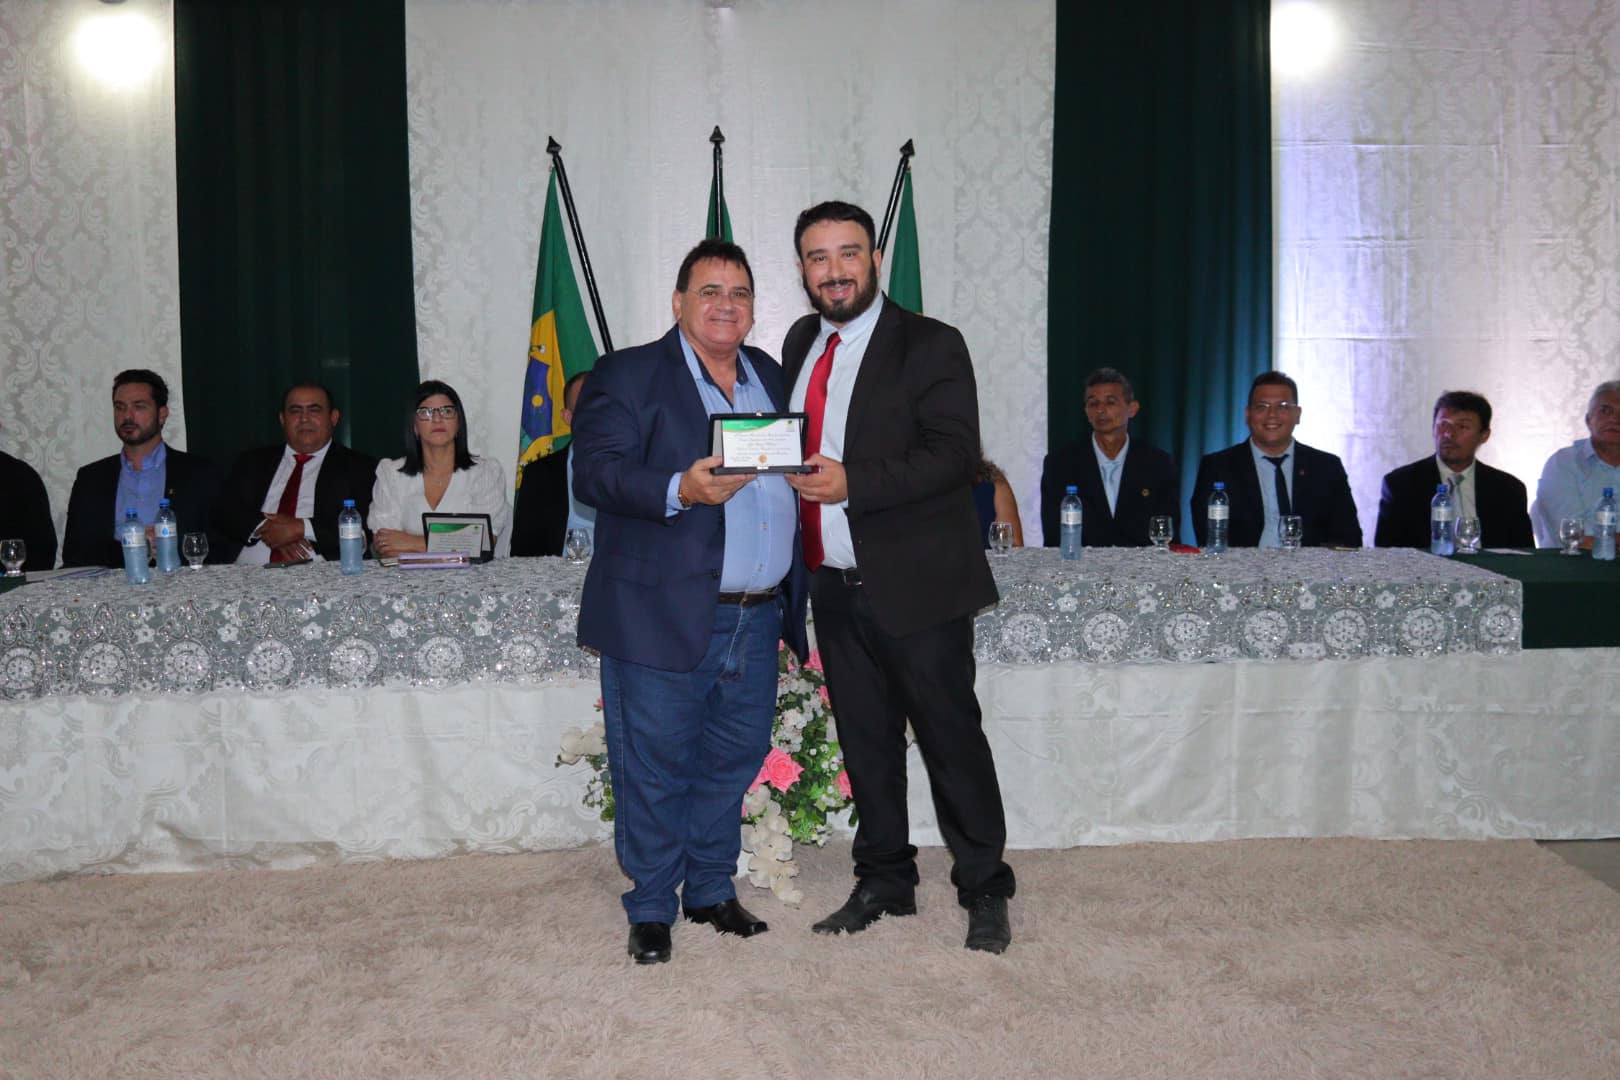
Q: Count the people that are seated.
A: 10